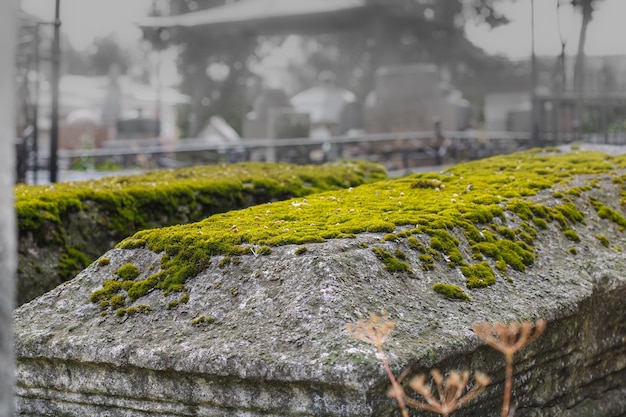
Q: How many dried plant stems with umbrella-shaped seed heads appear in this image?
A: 3